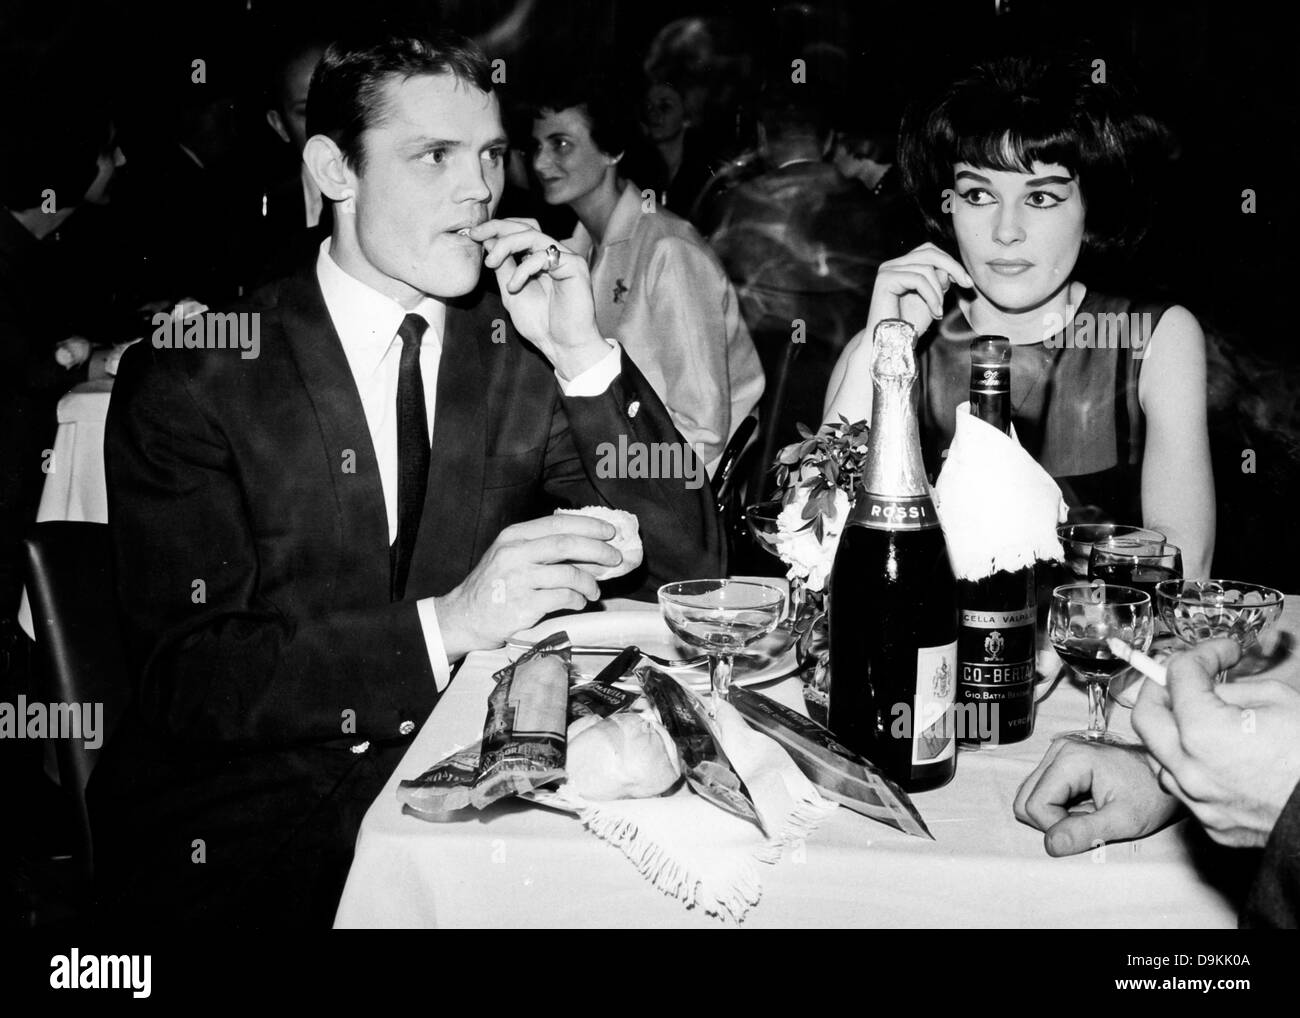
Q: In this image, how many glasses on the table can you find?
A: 6